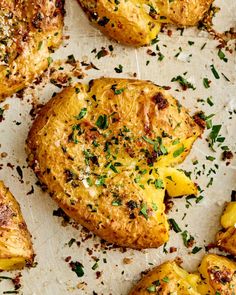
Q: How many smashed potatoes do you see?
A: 6